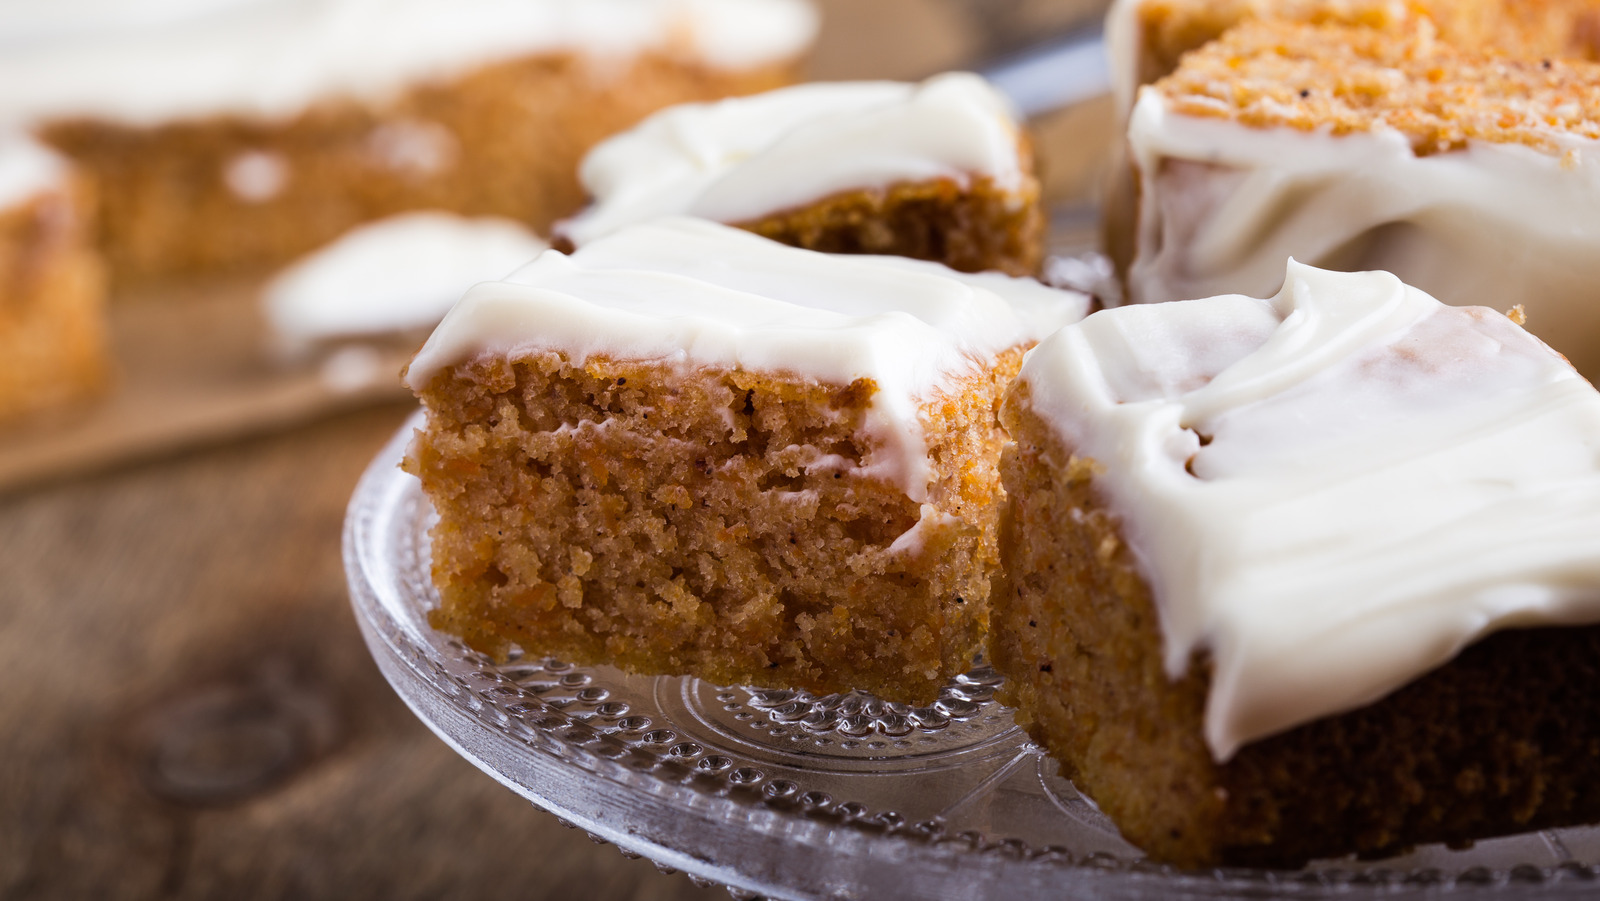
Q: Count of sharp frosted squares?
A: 2